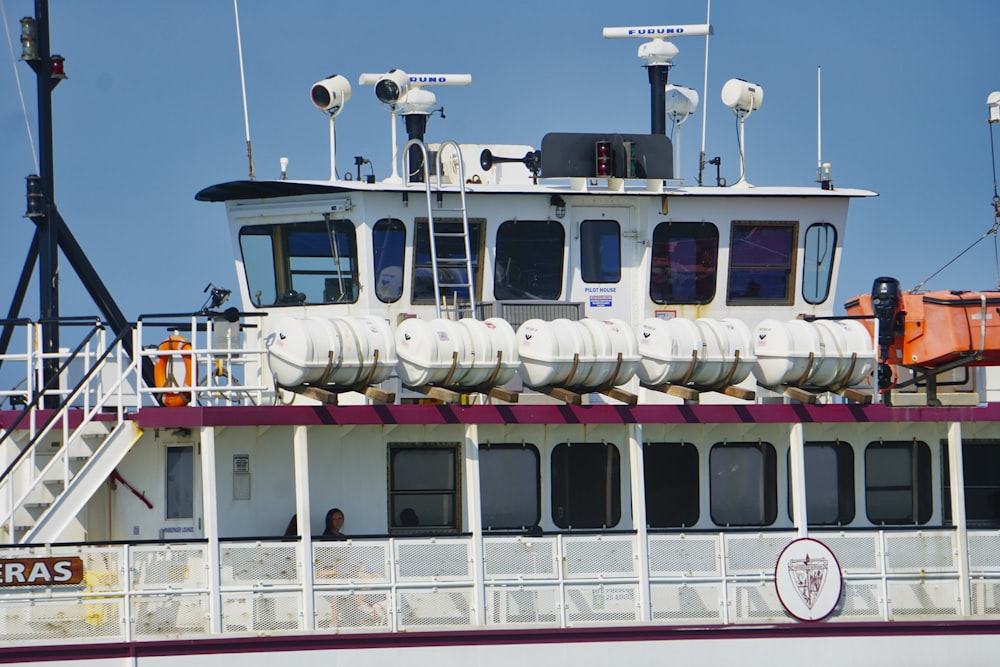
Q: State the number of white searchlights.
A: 4